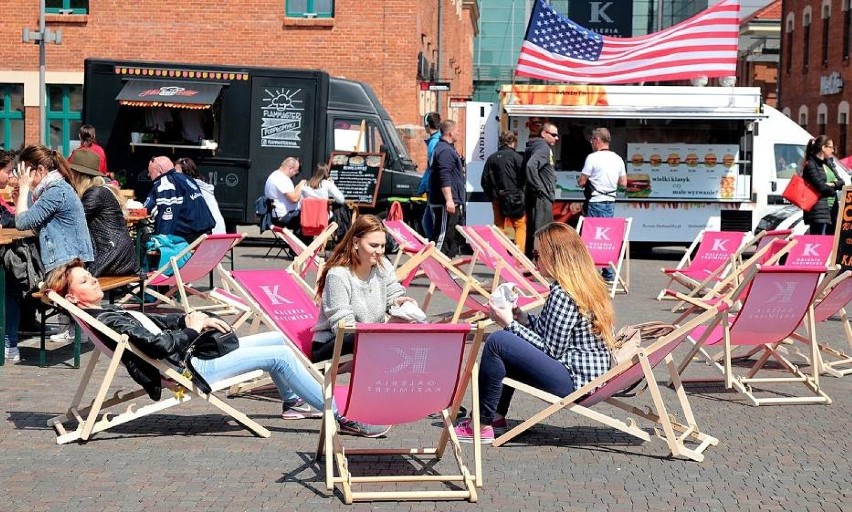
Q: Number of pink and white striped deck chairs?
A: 0